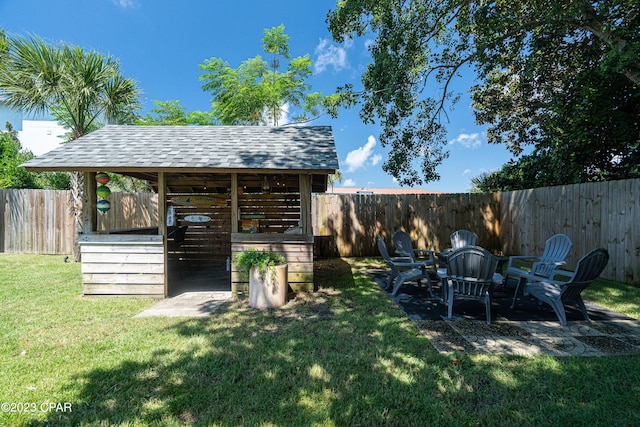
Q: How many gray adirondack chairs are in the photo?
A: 6